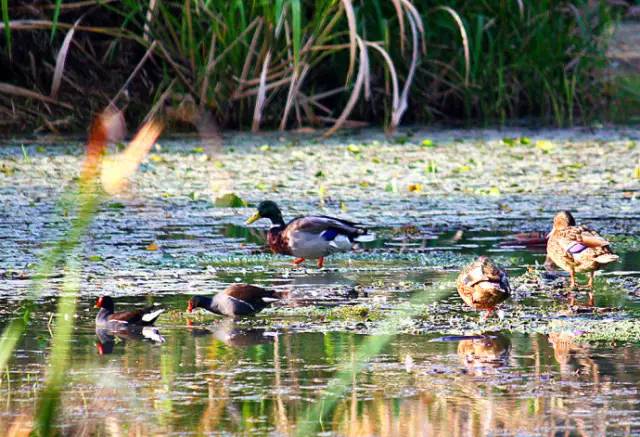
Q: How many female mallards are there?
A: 2